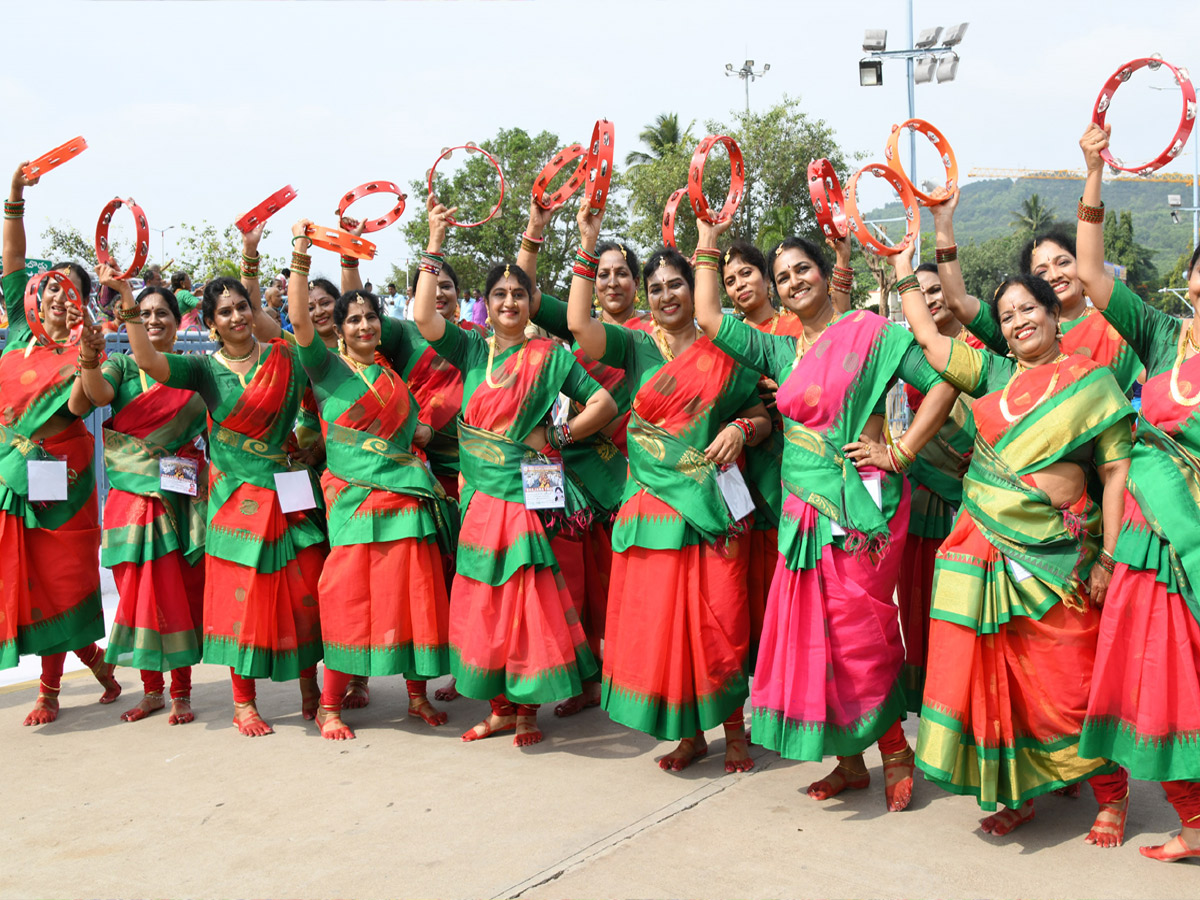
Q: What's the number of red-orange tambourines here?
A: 15